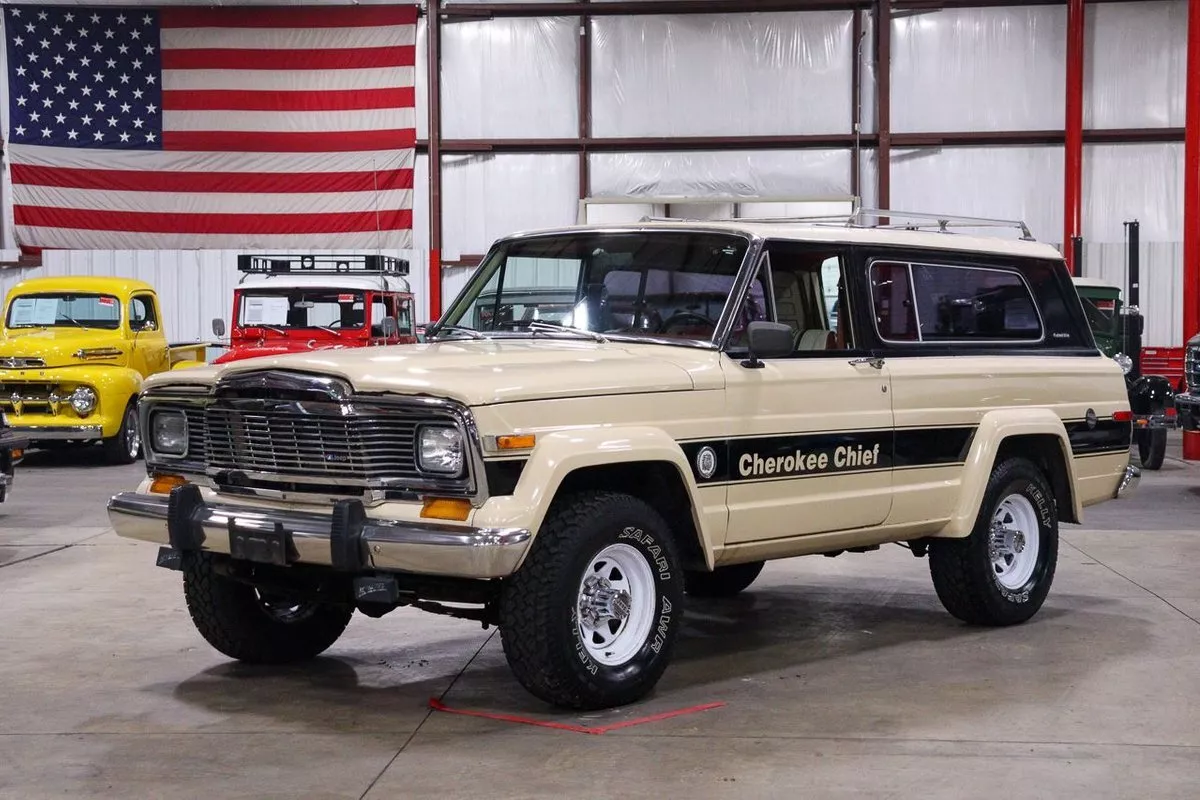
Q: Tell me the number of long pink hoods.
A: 0